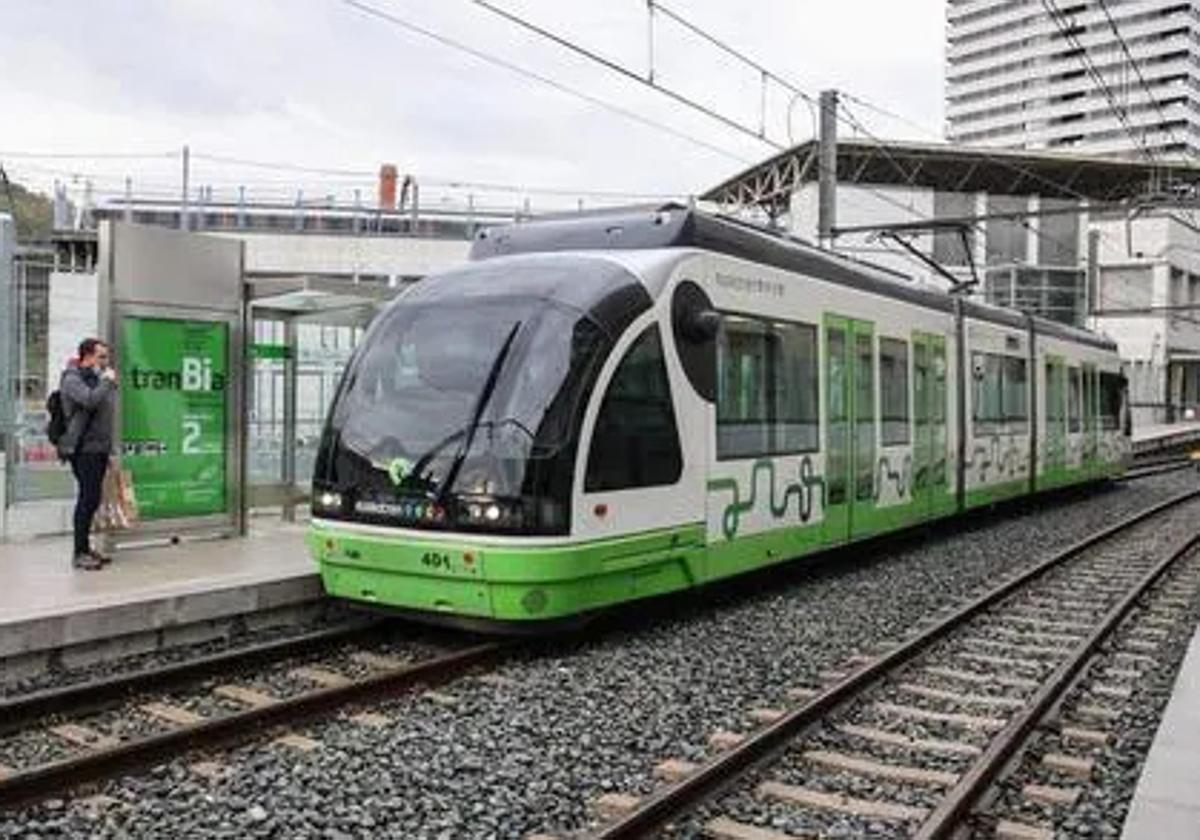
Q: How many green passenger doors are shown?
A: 4